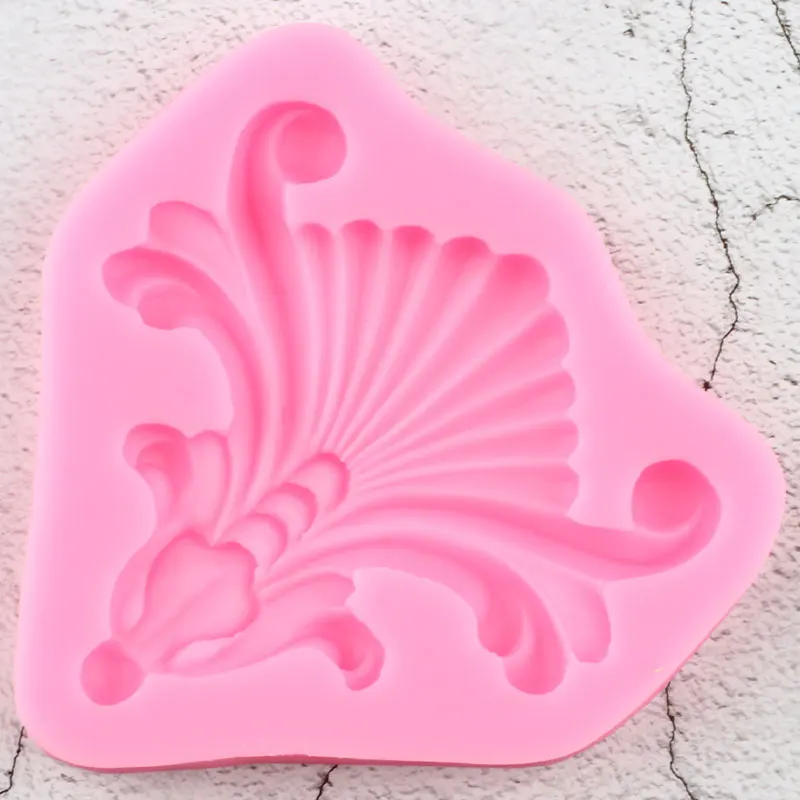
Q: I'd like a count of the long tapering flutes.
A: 9